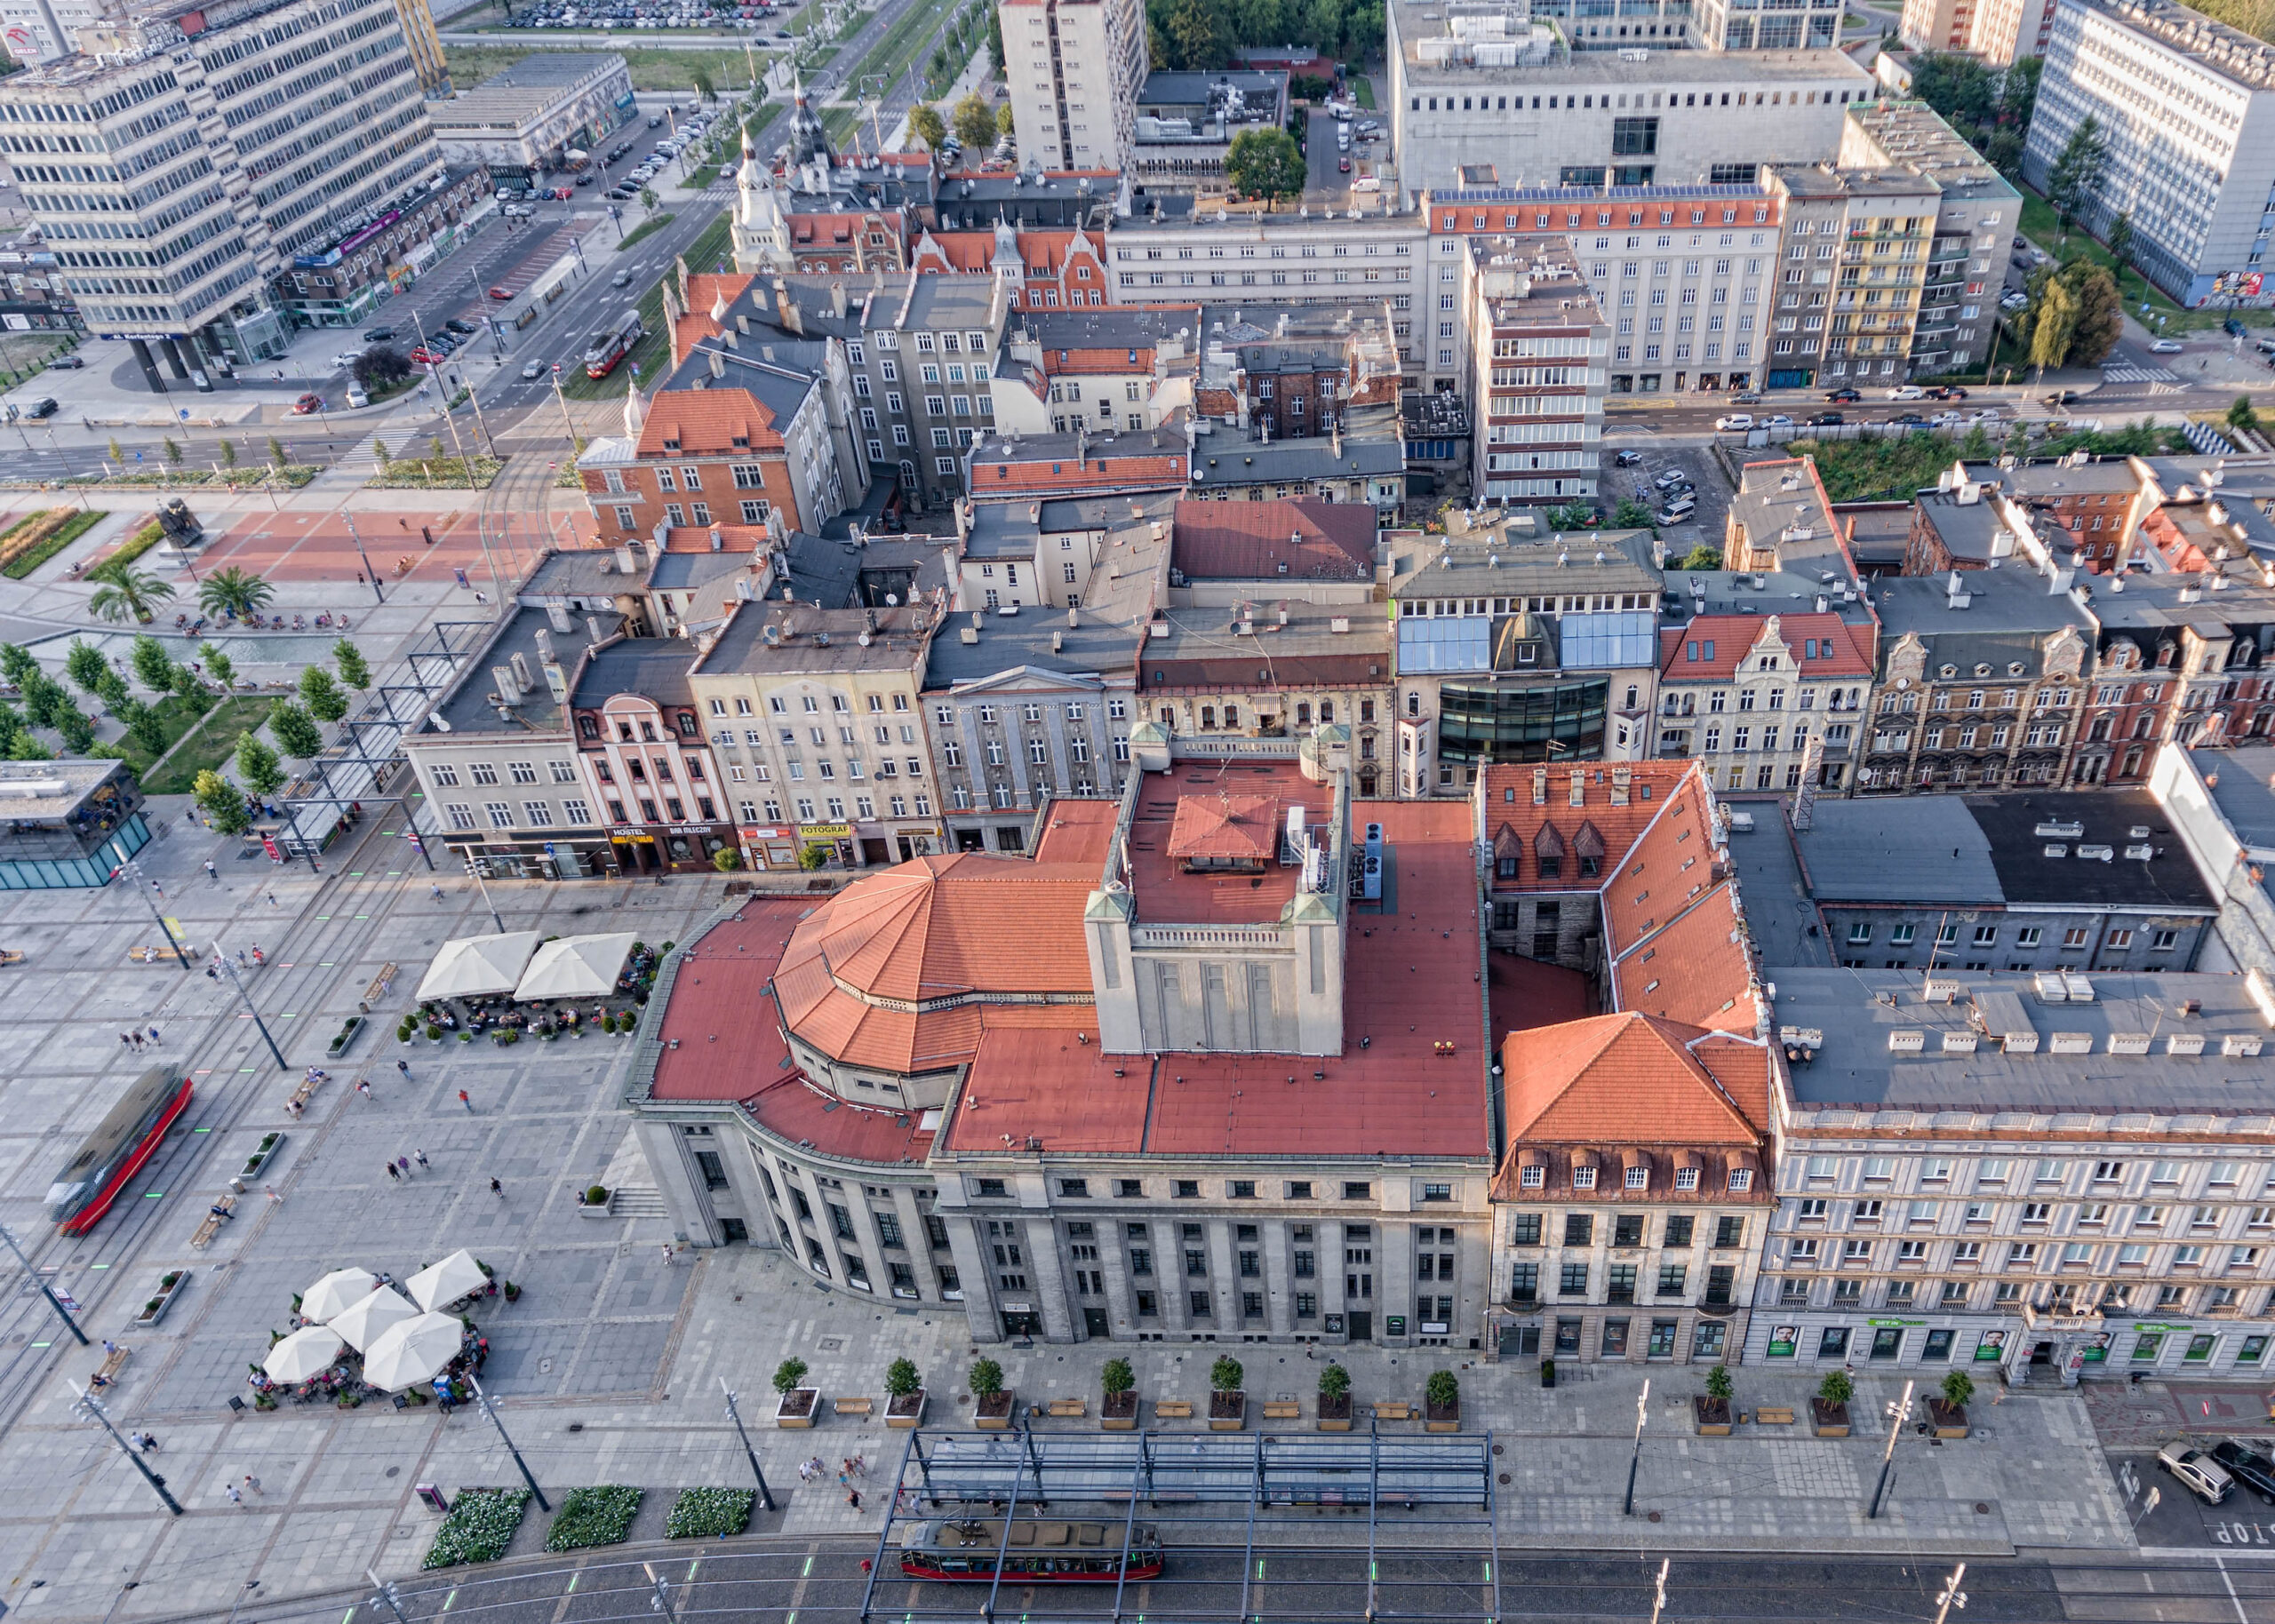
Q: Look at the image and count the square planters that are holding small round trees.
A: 10